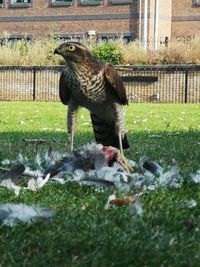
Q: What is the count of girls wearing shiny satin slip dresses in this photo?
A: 0